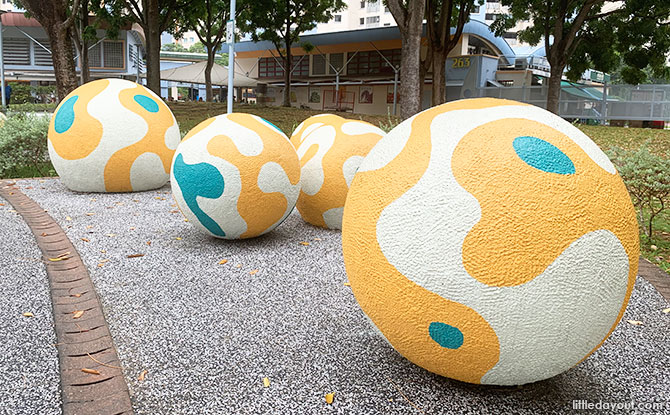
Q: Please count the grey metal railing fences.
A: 1